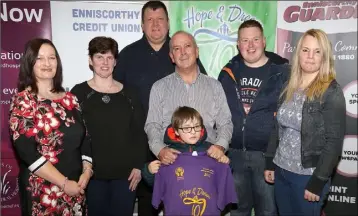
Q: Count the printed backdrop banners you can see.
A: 4